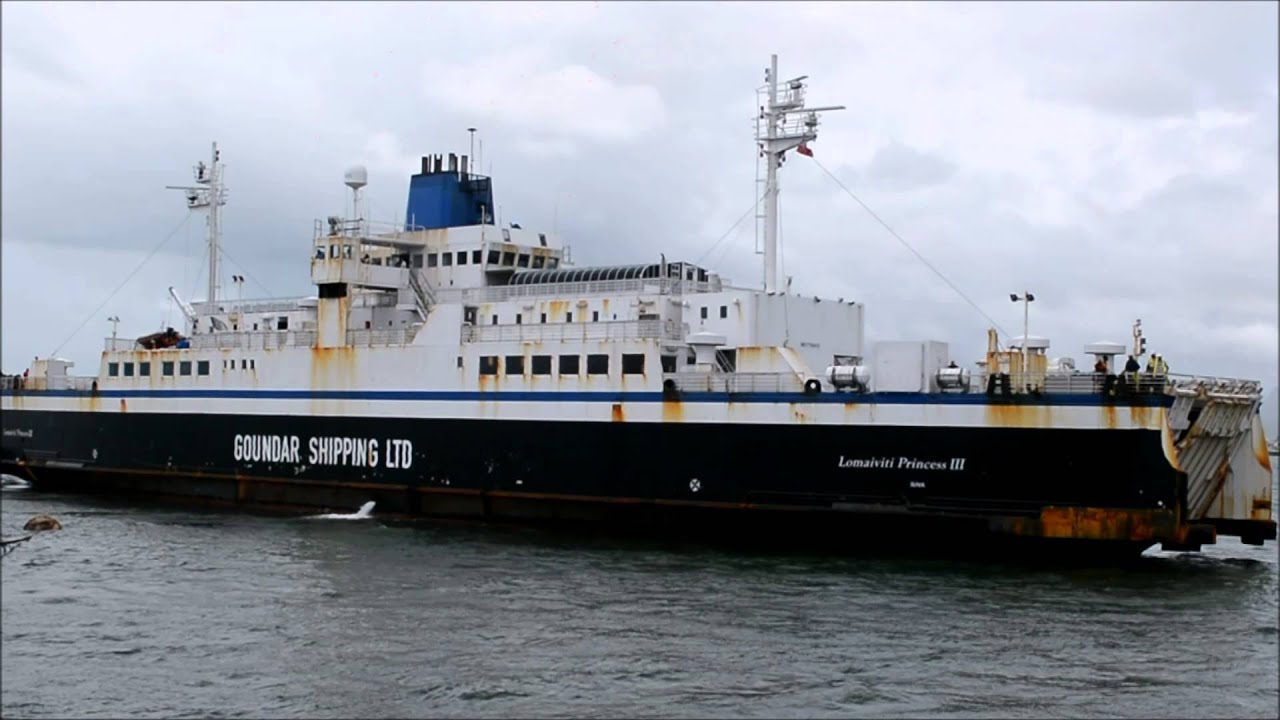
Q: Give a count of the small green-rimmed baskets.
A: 0